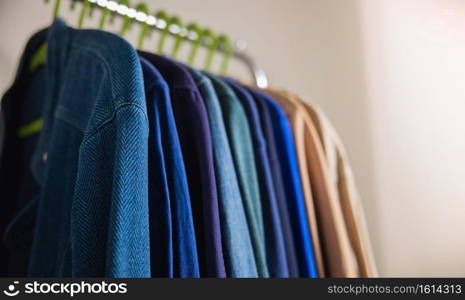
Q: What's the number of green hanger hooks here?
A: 10